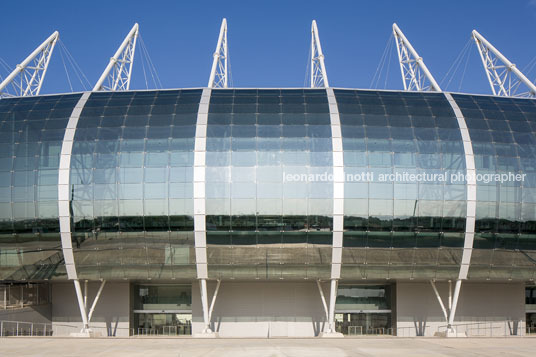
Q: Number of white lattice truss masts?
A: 6